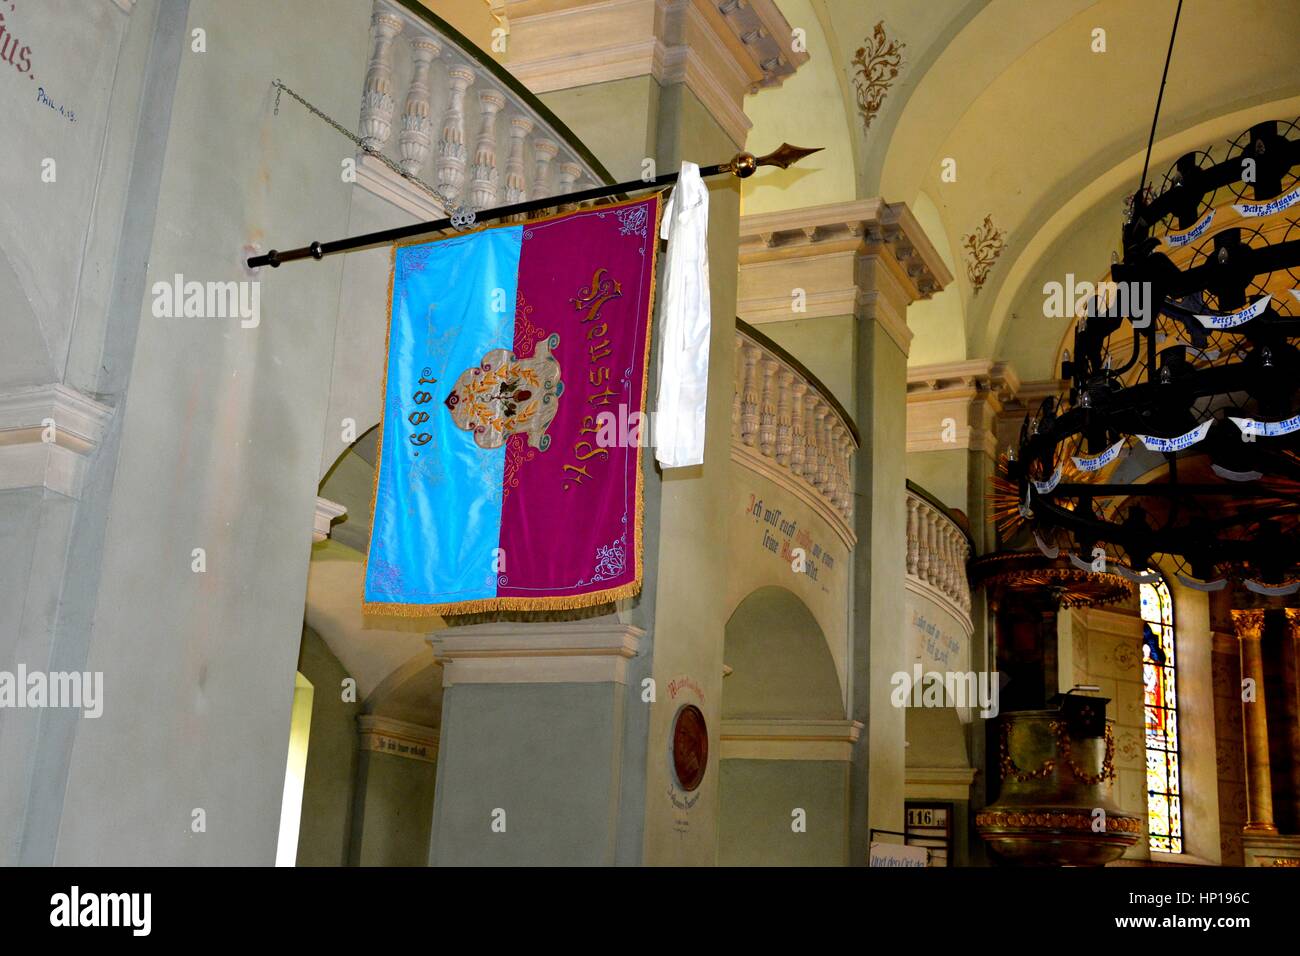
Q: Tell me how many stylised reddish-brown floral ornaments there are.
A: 2